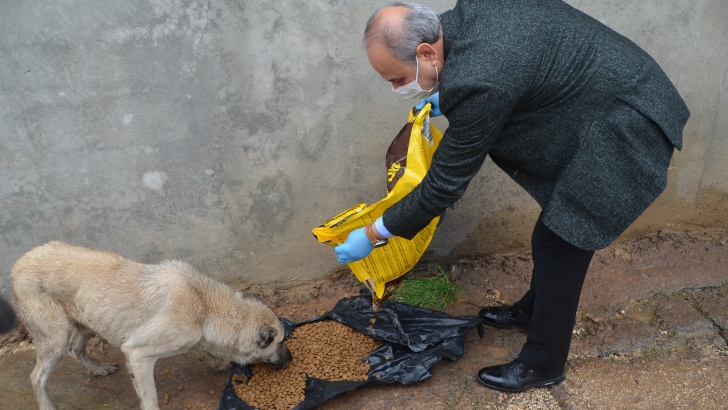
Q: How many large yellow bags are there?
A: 1